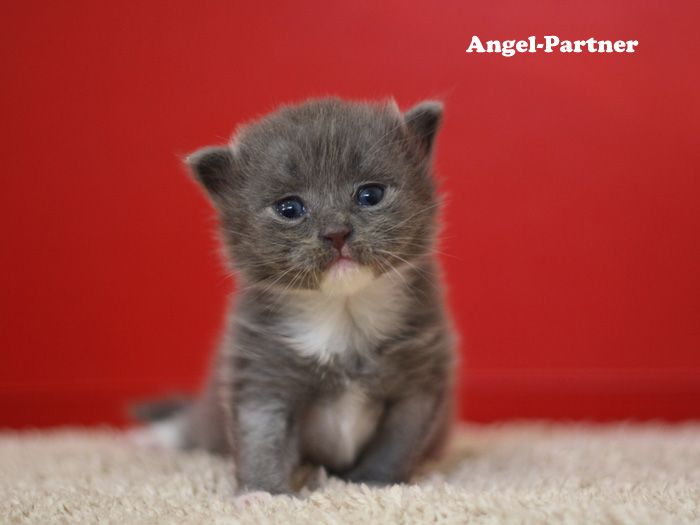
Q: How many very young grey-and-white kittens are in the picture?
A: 1